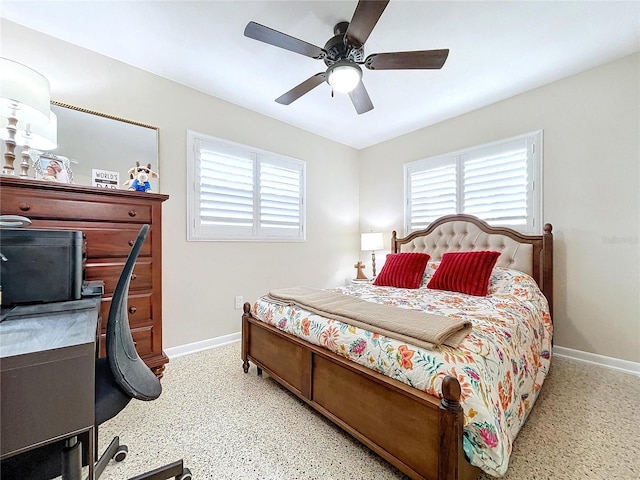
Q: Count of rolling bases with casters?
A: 1